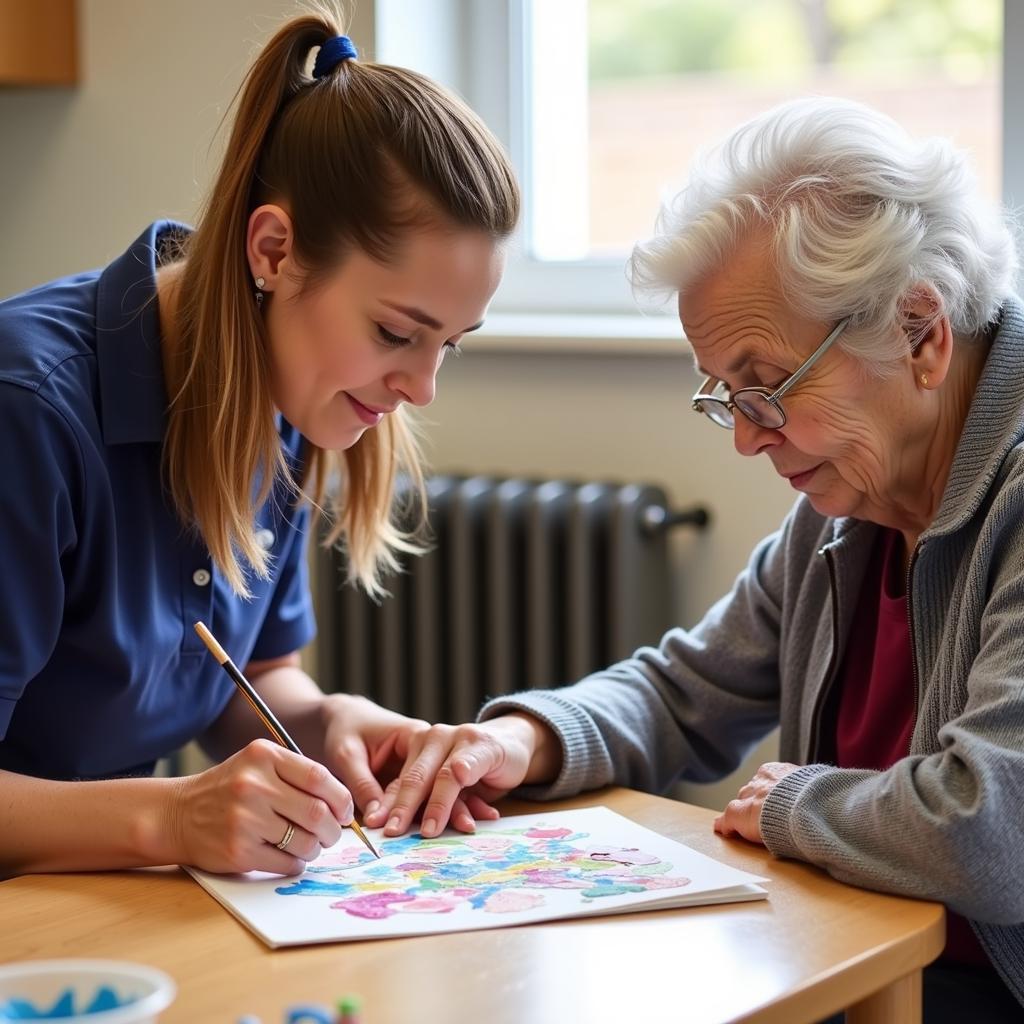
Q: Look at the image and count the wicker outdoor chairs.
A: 0